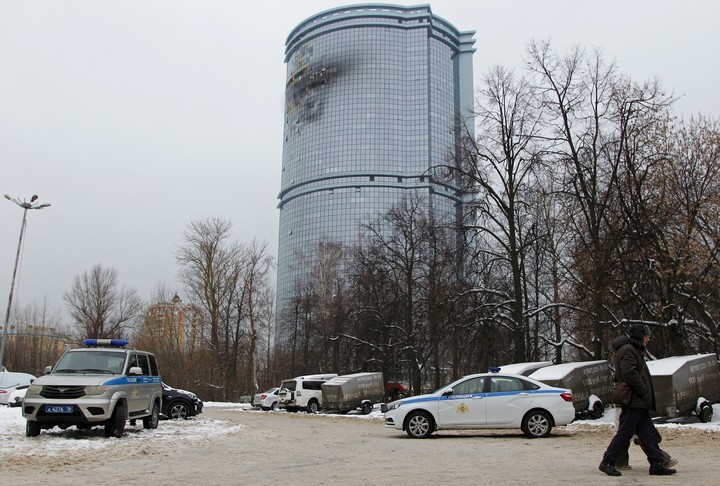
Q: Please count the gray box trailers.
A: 4